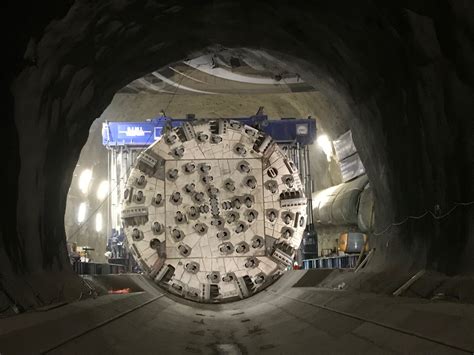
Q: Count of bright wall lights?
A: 5